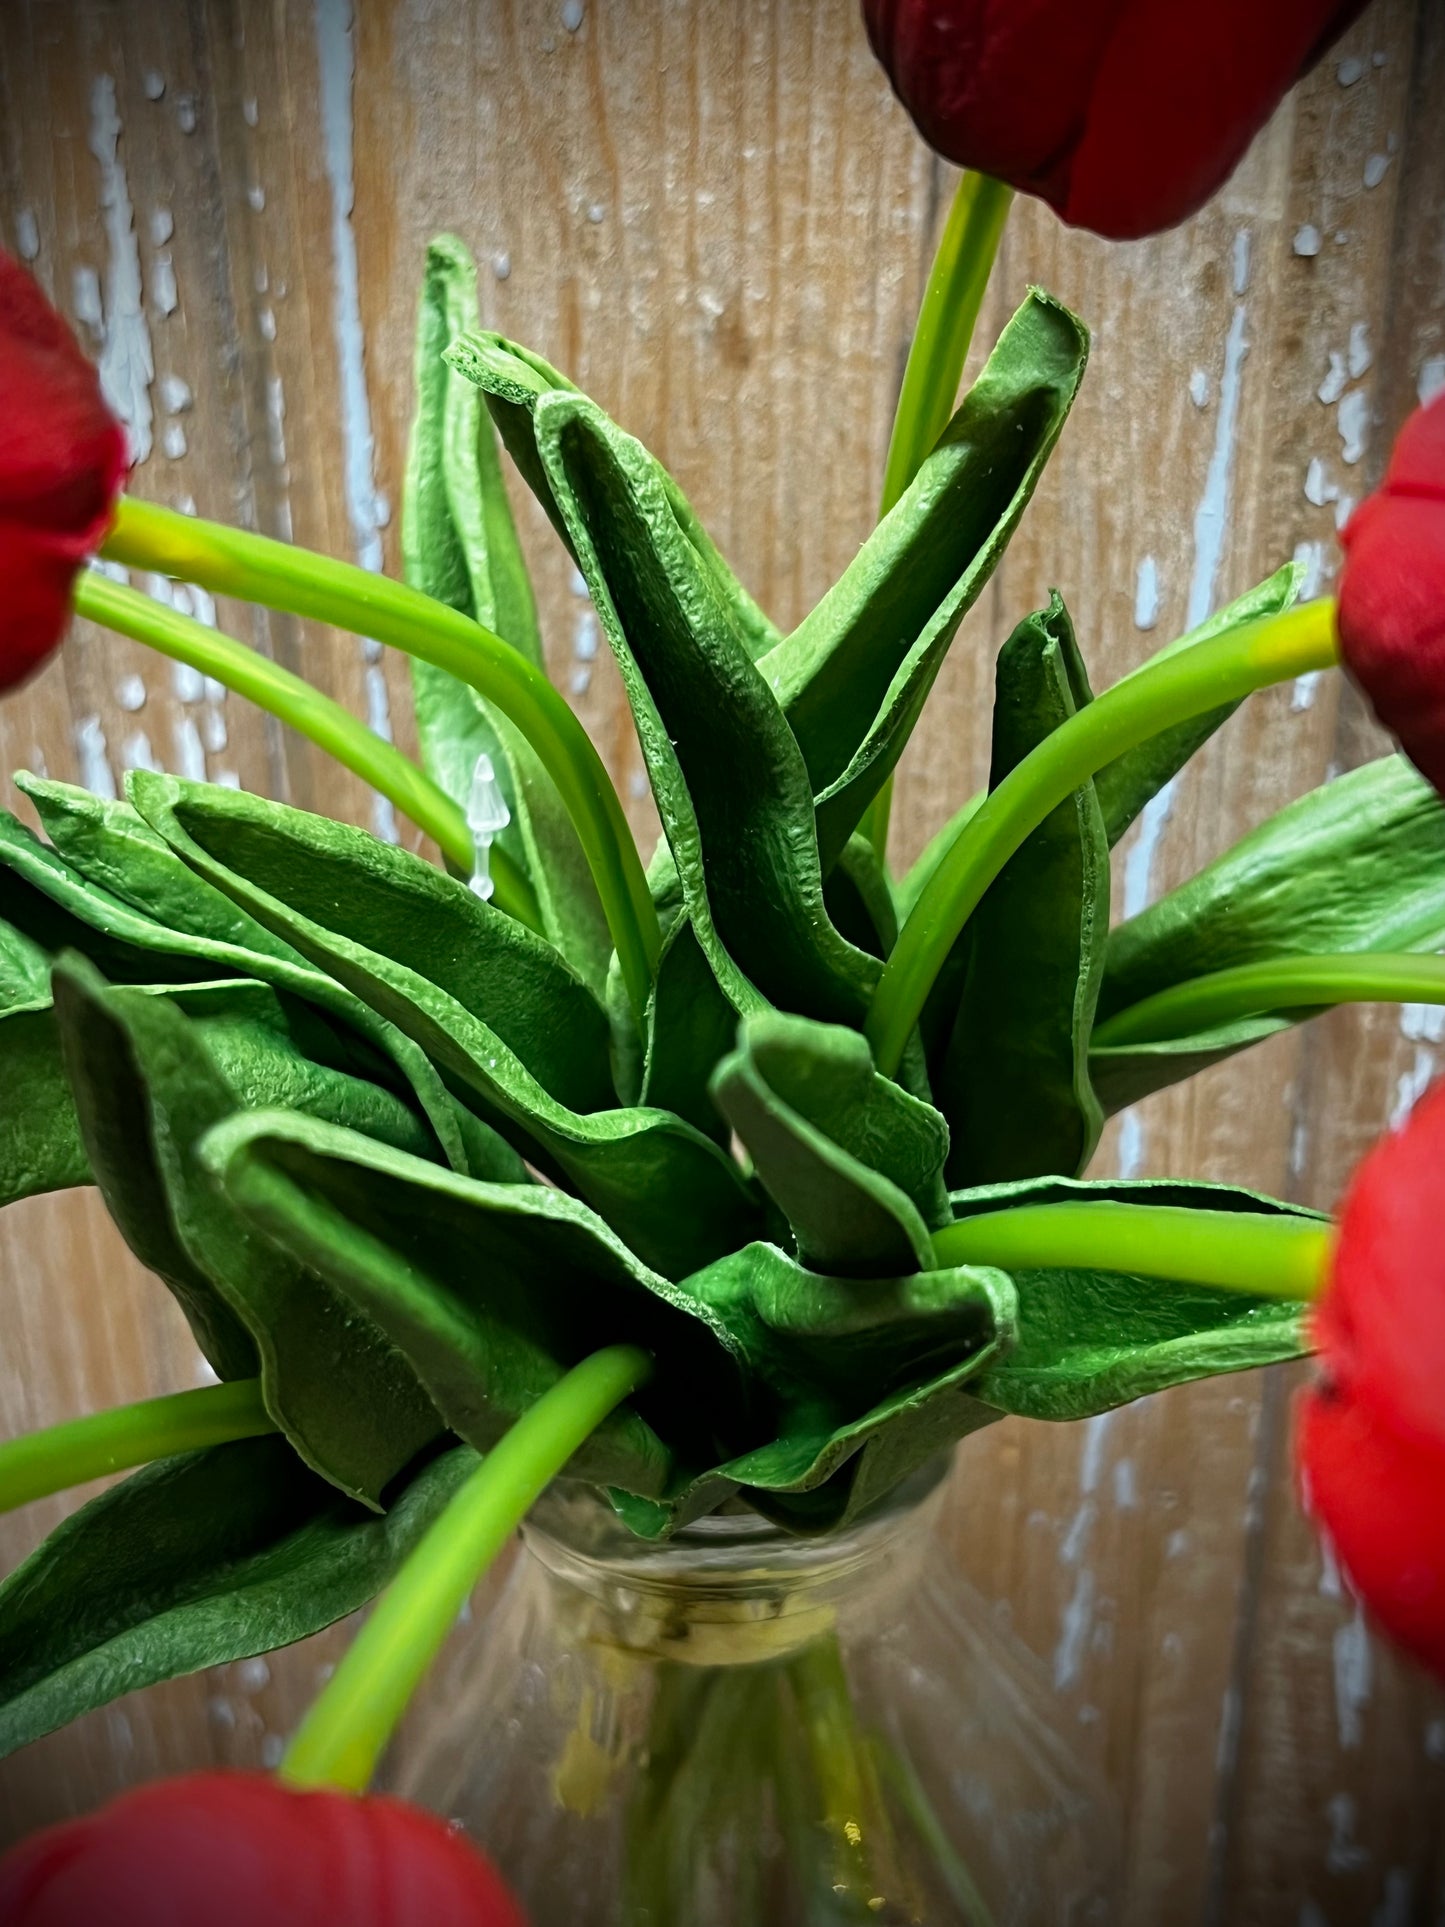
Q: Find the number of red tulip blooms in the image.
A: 5